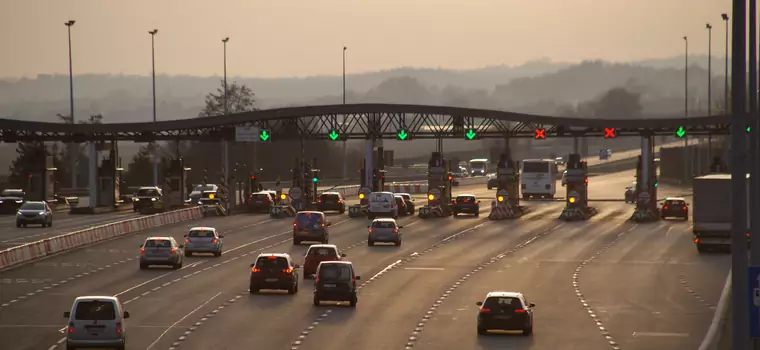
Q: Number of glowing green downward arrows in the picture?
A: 5